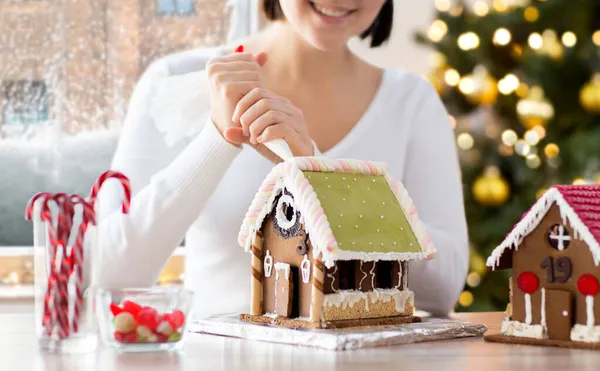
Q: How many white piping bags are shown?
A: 1